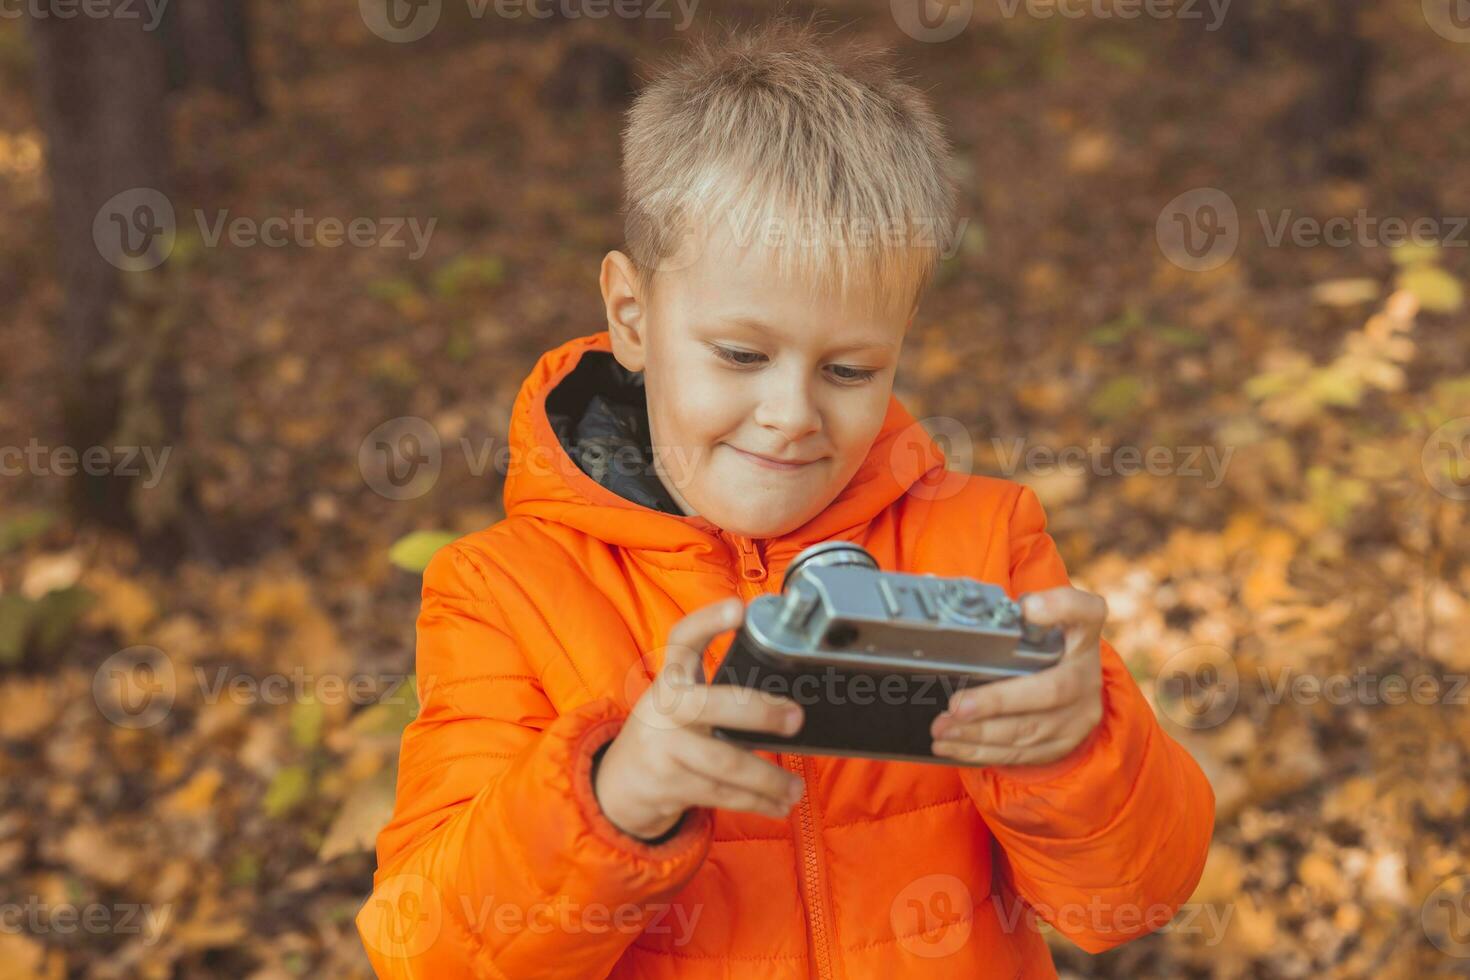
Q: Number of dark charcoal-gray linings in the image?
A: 1